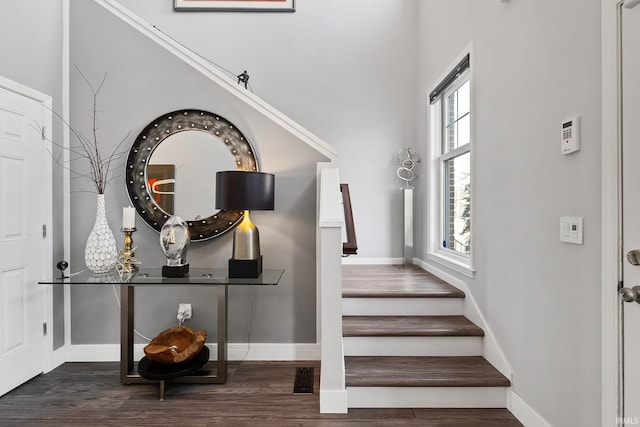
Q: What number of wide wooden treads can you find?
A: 3